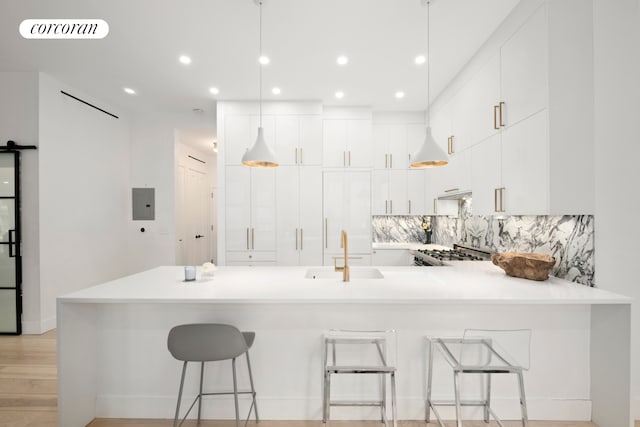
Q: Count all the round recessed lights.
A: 9